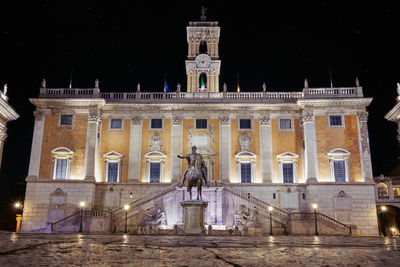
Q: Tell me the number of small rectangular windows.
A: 7